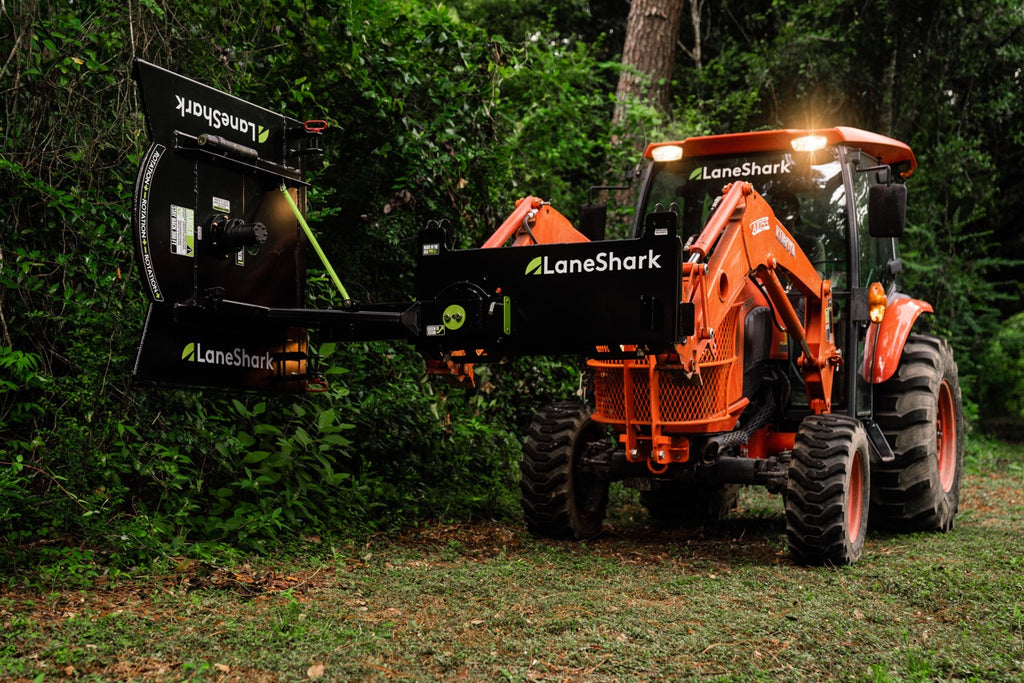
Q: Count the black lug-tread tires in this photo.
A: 4